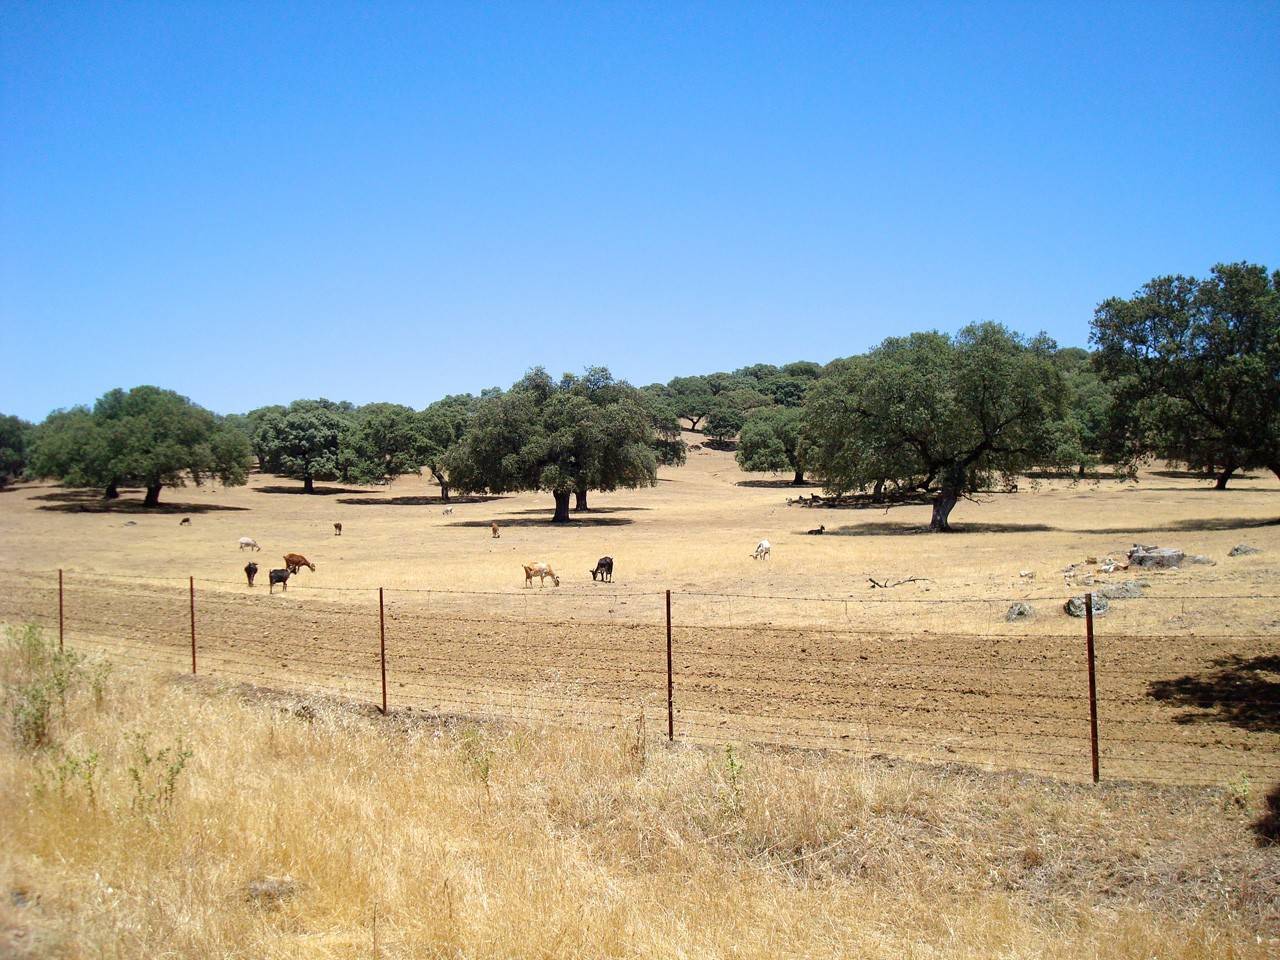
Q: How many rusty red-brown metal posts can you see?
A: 5